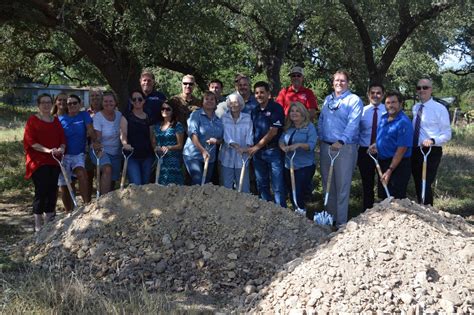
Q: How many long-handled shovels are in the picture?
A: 10